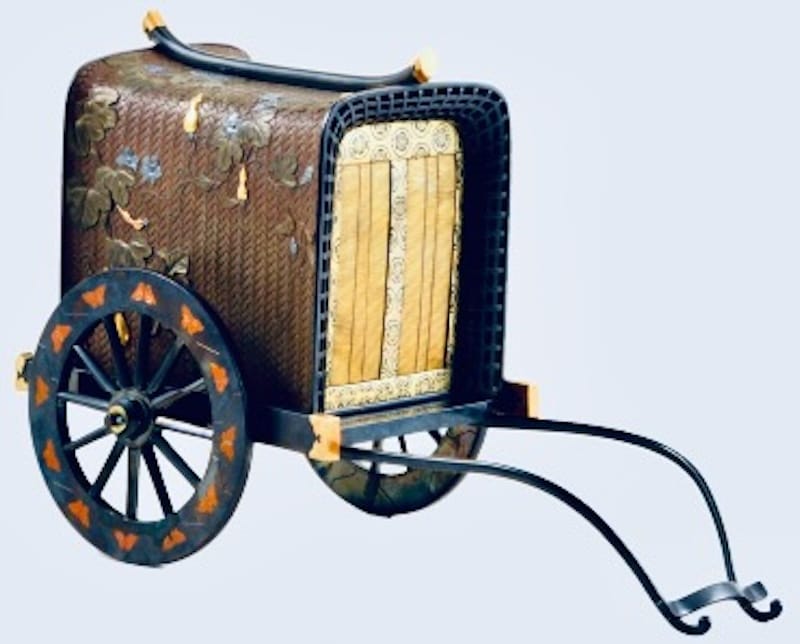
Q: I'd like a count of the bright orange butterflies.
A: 12